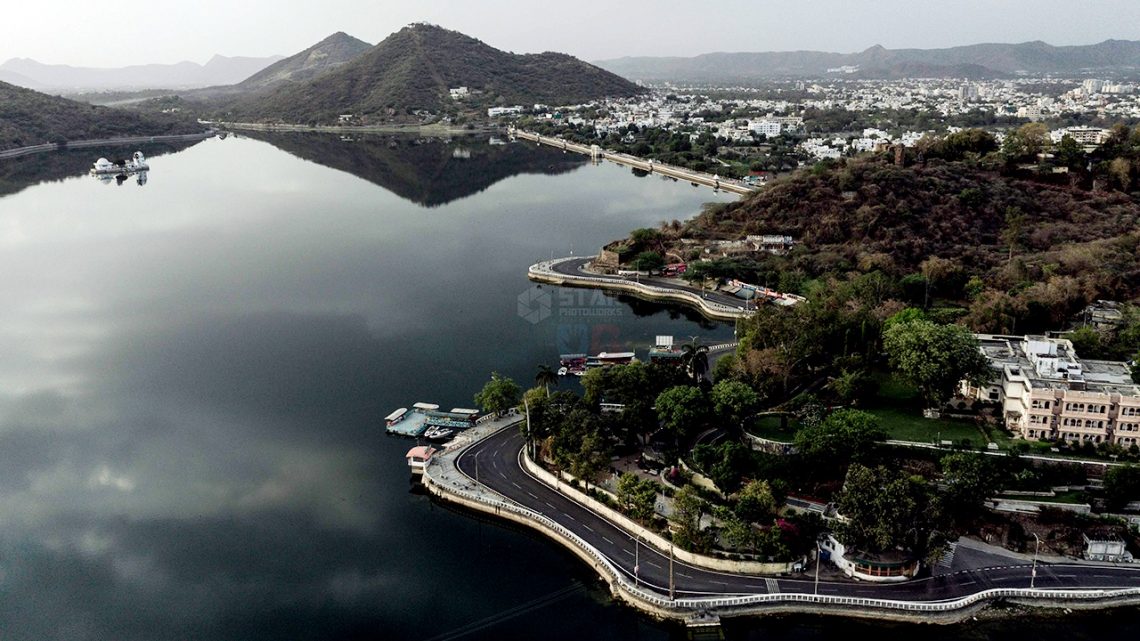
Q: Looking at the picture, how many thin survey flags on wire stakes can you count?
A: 0